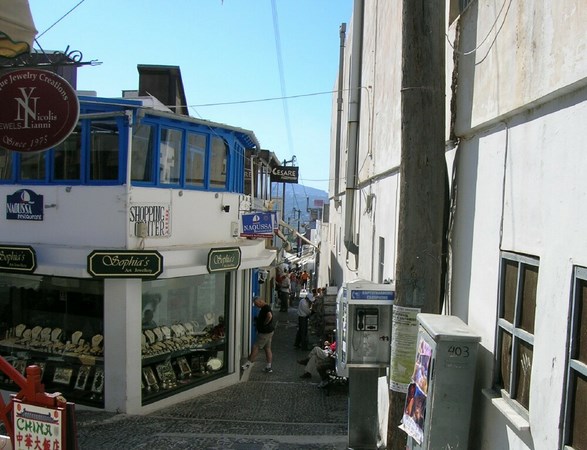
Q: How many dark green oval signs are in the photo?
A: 3